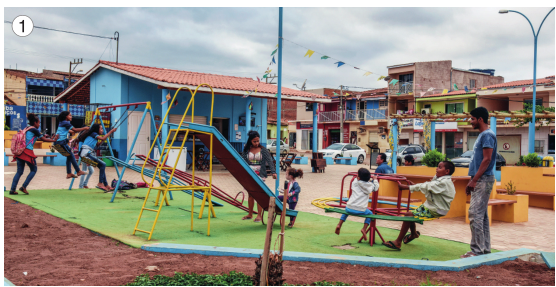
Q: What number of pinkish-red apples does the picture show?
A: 0